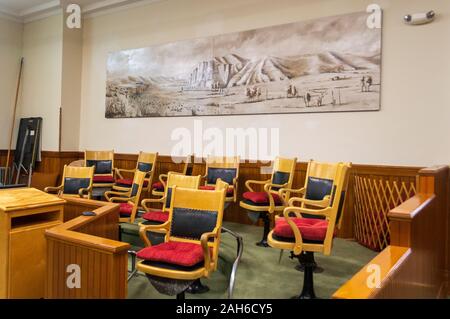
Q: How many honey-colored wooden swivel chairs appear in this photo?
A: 12